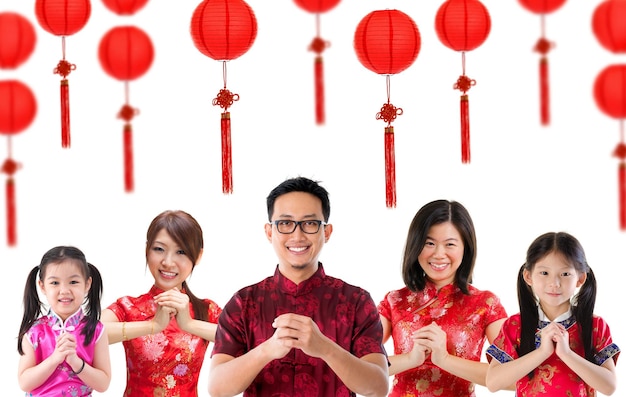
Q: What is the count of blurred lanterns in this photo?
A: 8